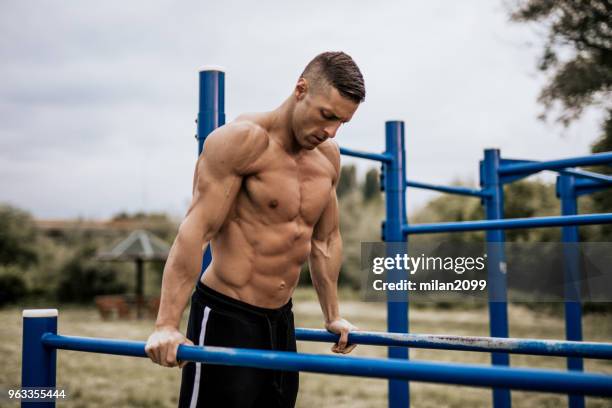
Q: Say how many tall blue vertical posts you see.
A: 4